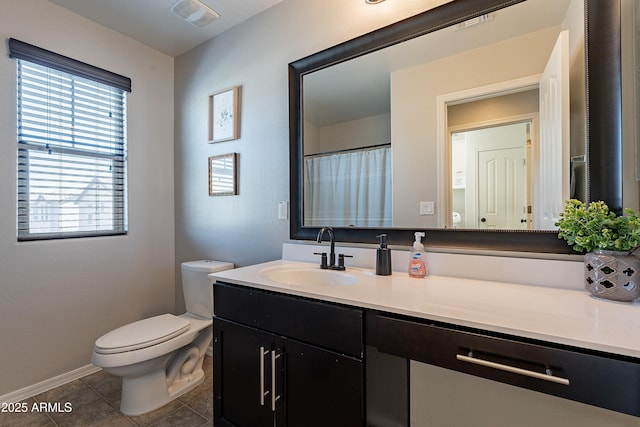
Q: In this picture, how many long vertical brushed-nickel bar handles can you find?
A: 2